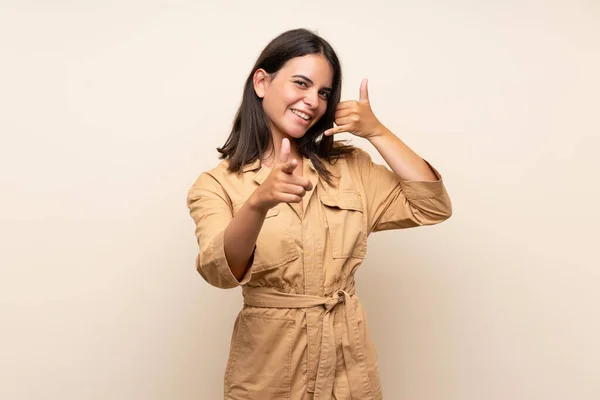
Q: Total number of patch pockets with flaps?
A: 2